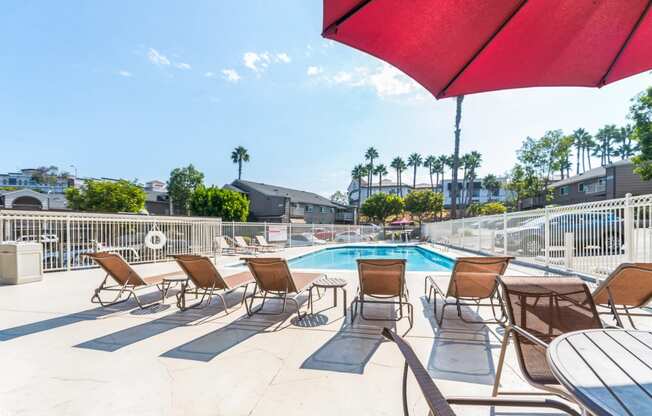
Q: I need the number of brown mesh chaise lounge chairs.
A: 6